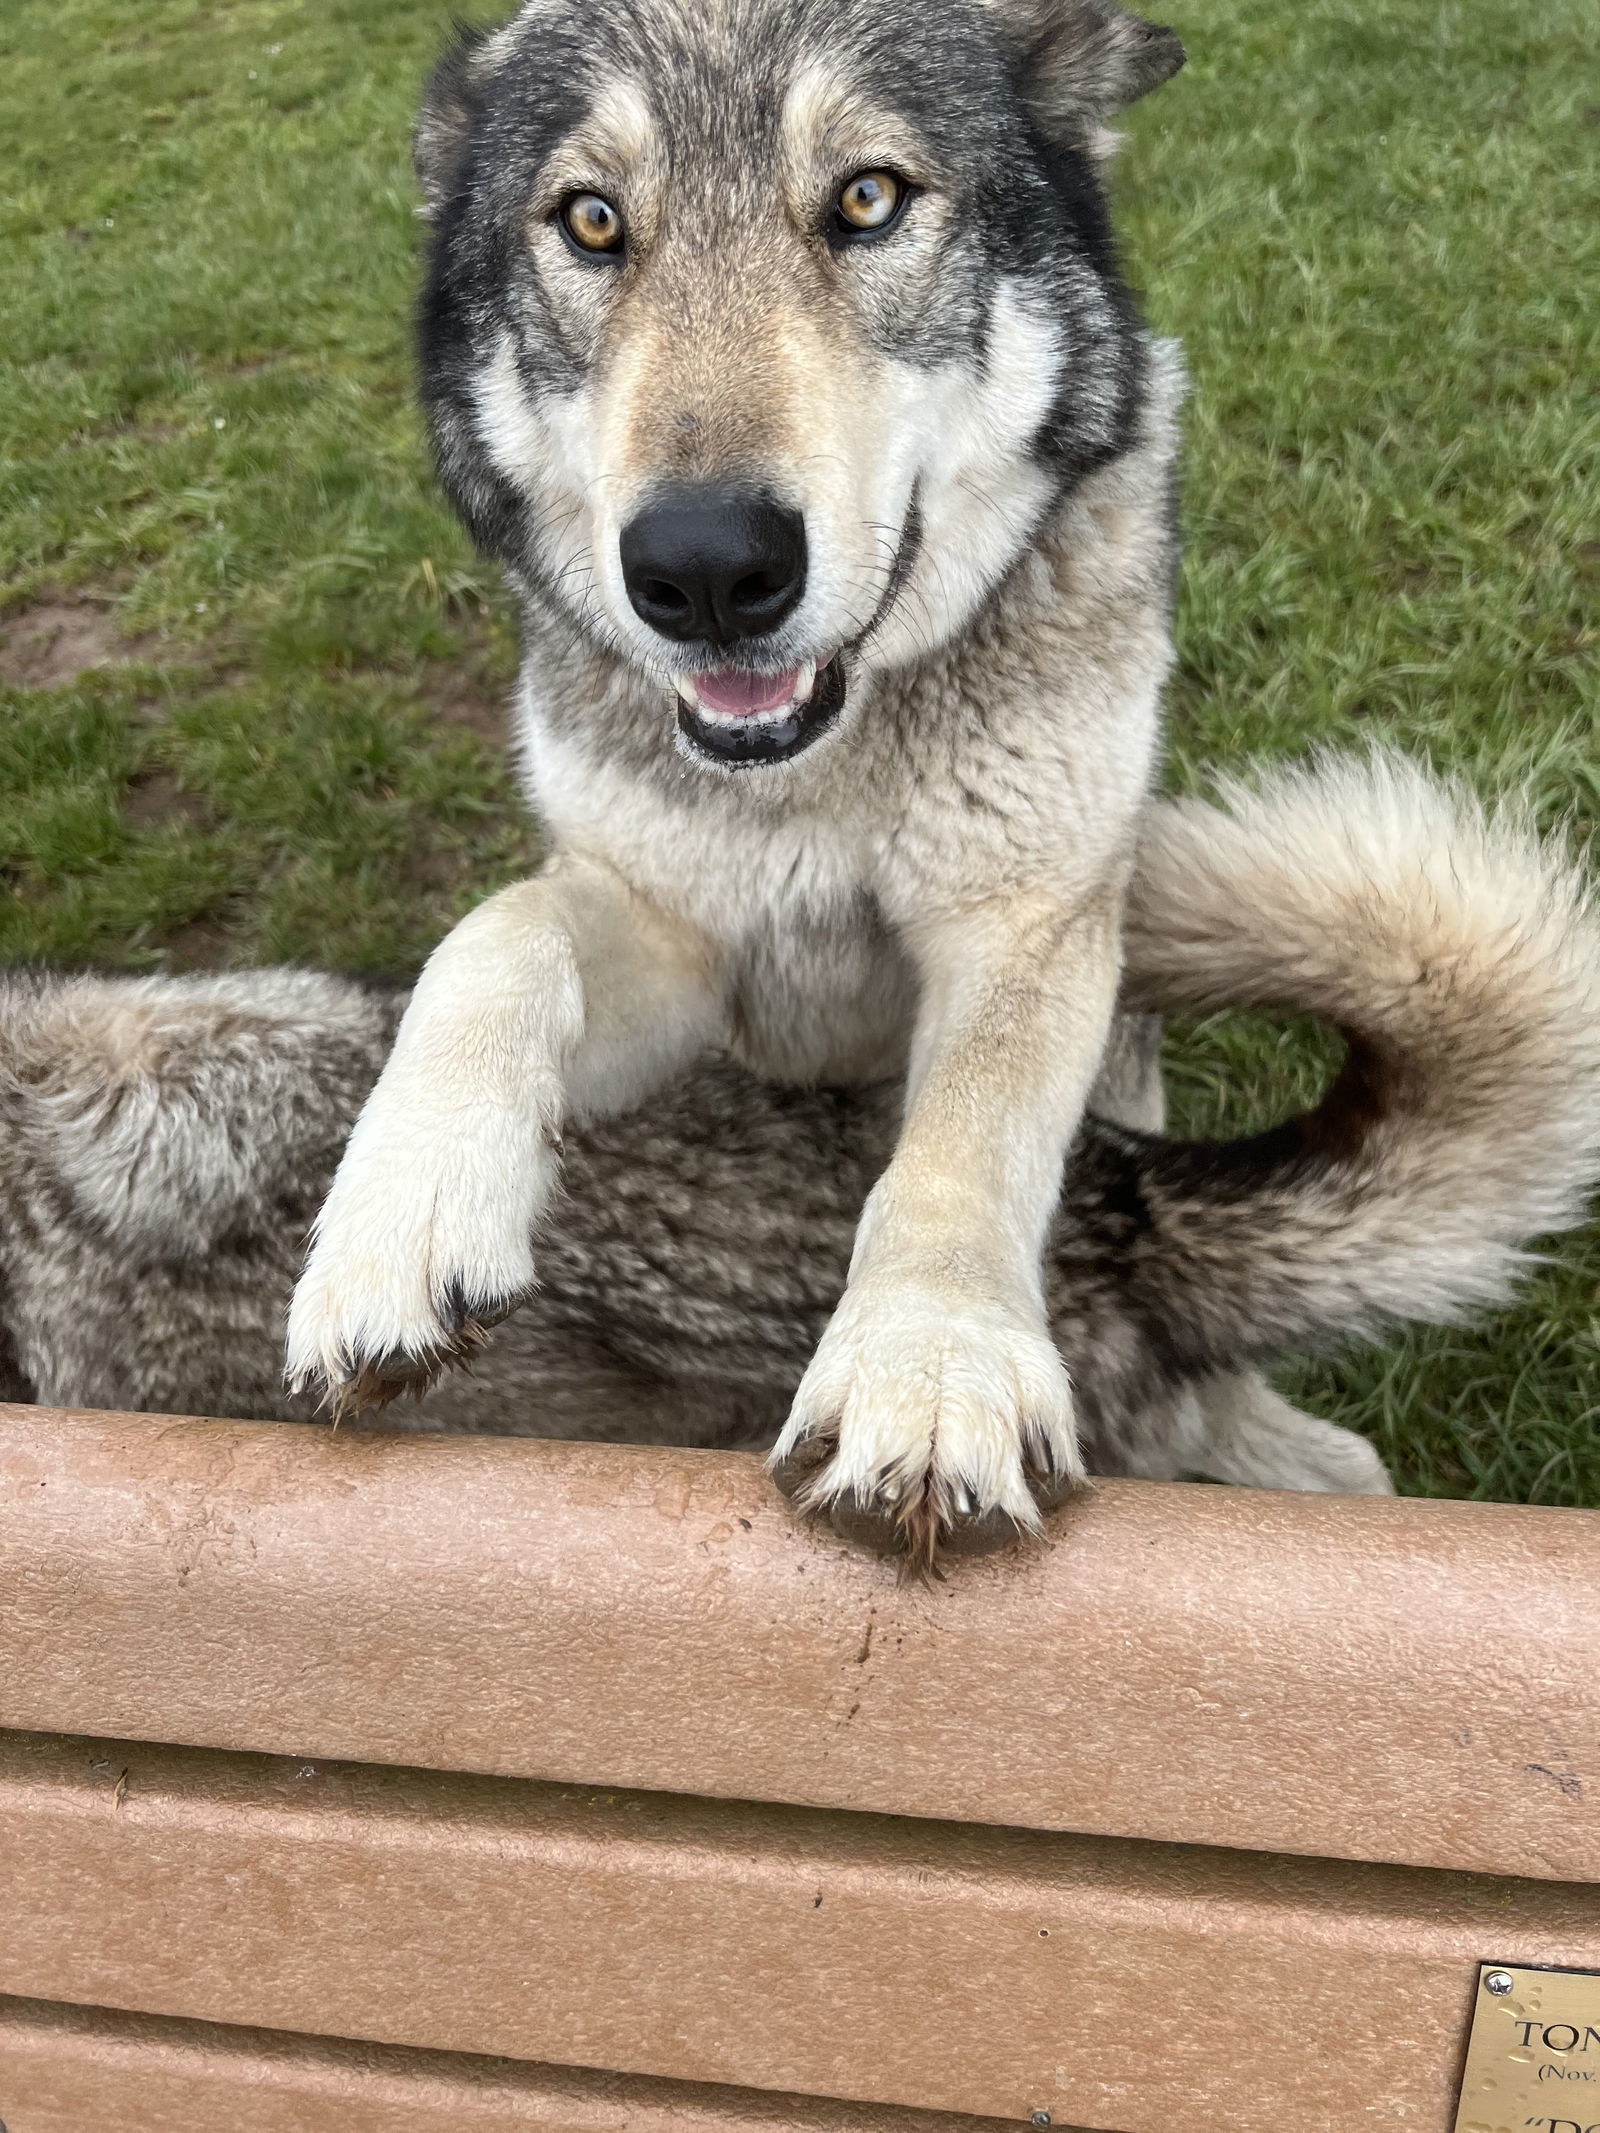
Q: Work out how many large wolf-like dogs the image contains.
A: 2